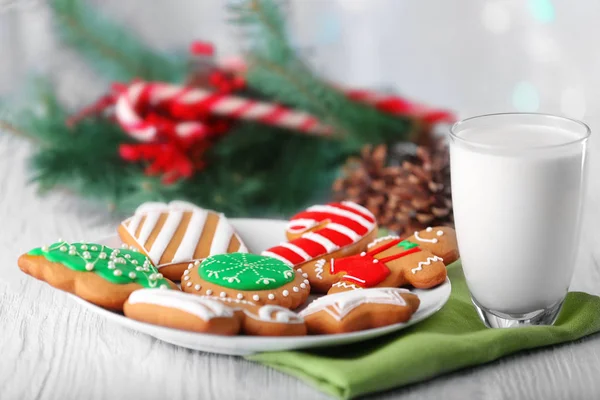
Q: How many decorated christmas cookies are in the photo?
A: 7